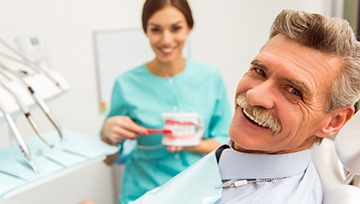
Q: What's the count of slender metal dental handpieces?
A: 3